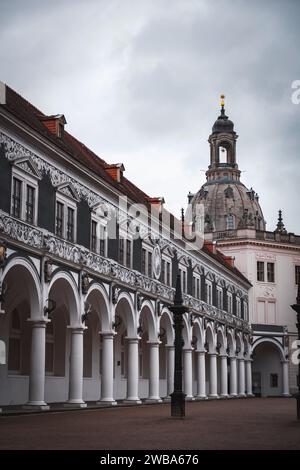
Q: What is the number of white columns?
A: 14